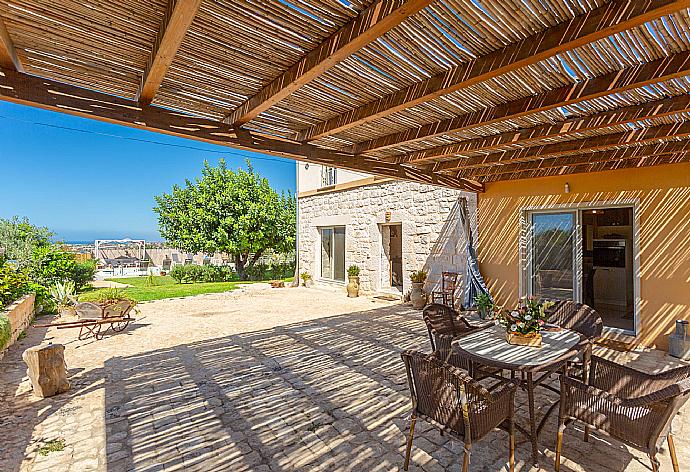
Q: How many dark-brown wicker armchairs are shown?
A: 4